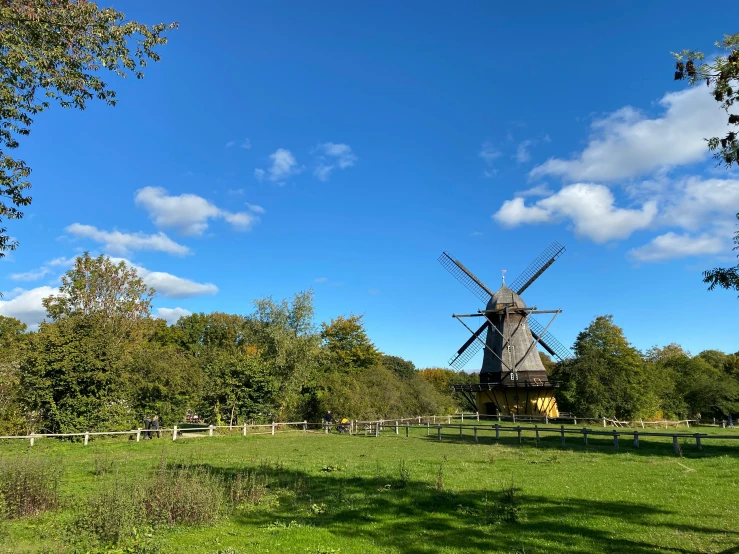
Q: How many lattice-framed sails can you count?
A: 4